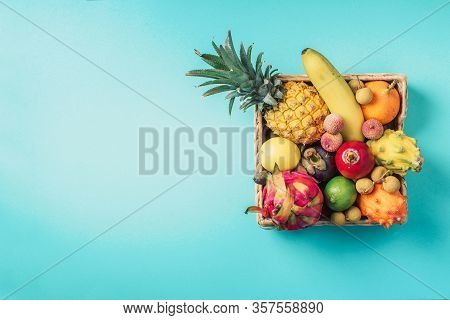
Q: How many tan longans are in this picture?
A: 7